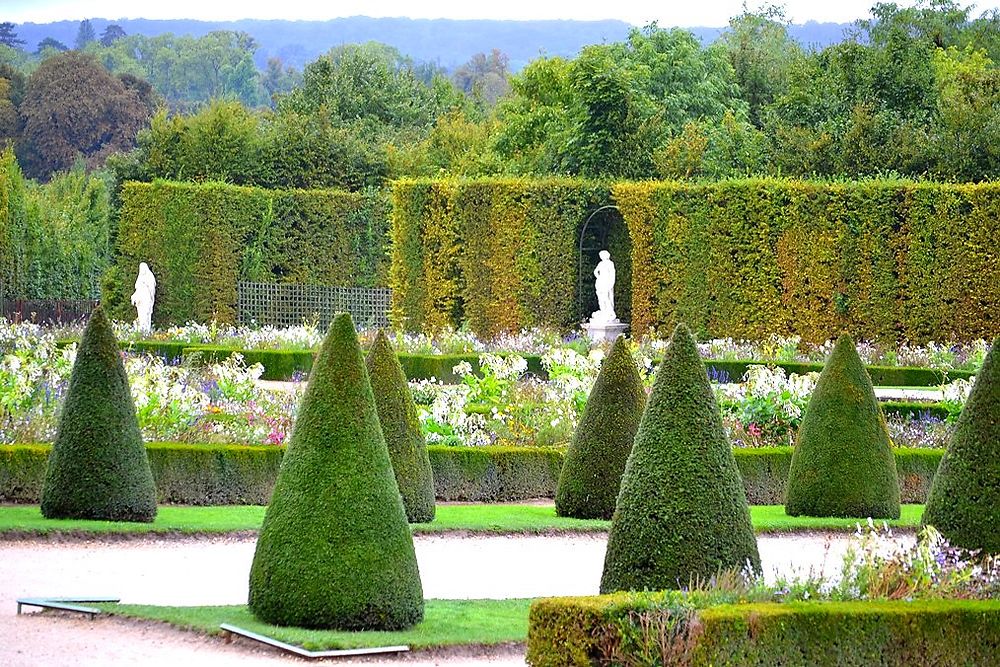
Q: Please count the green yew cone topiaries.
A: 7